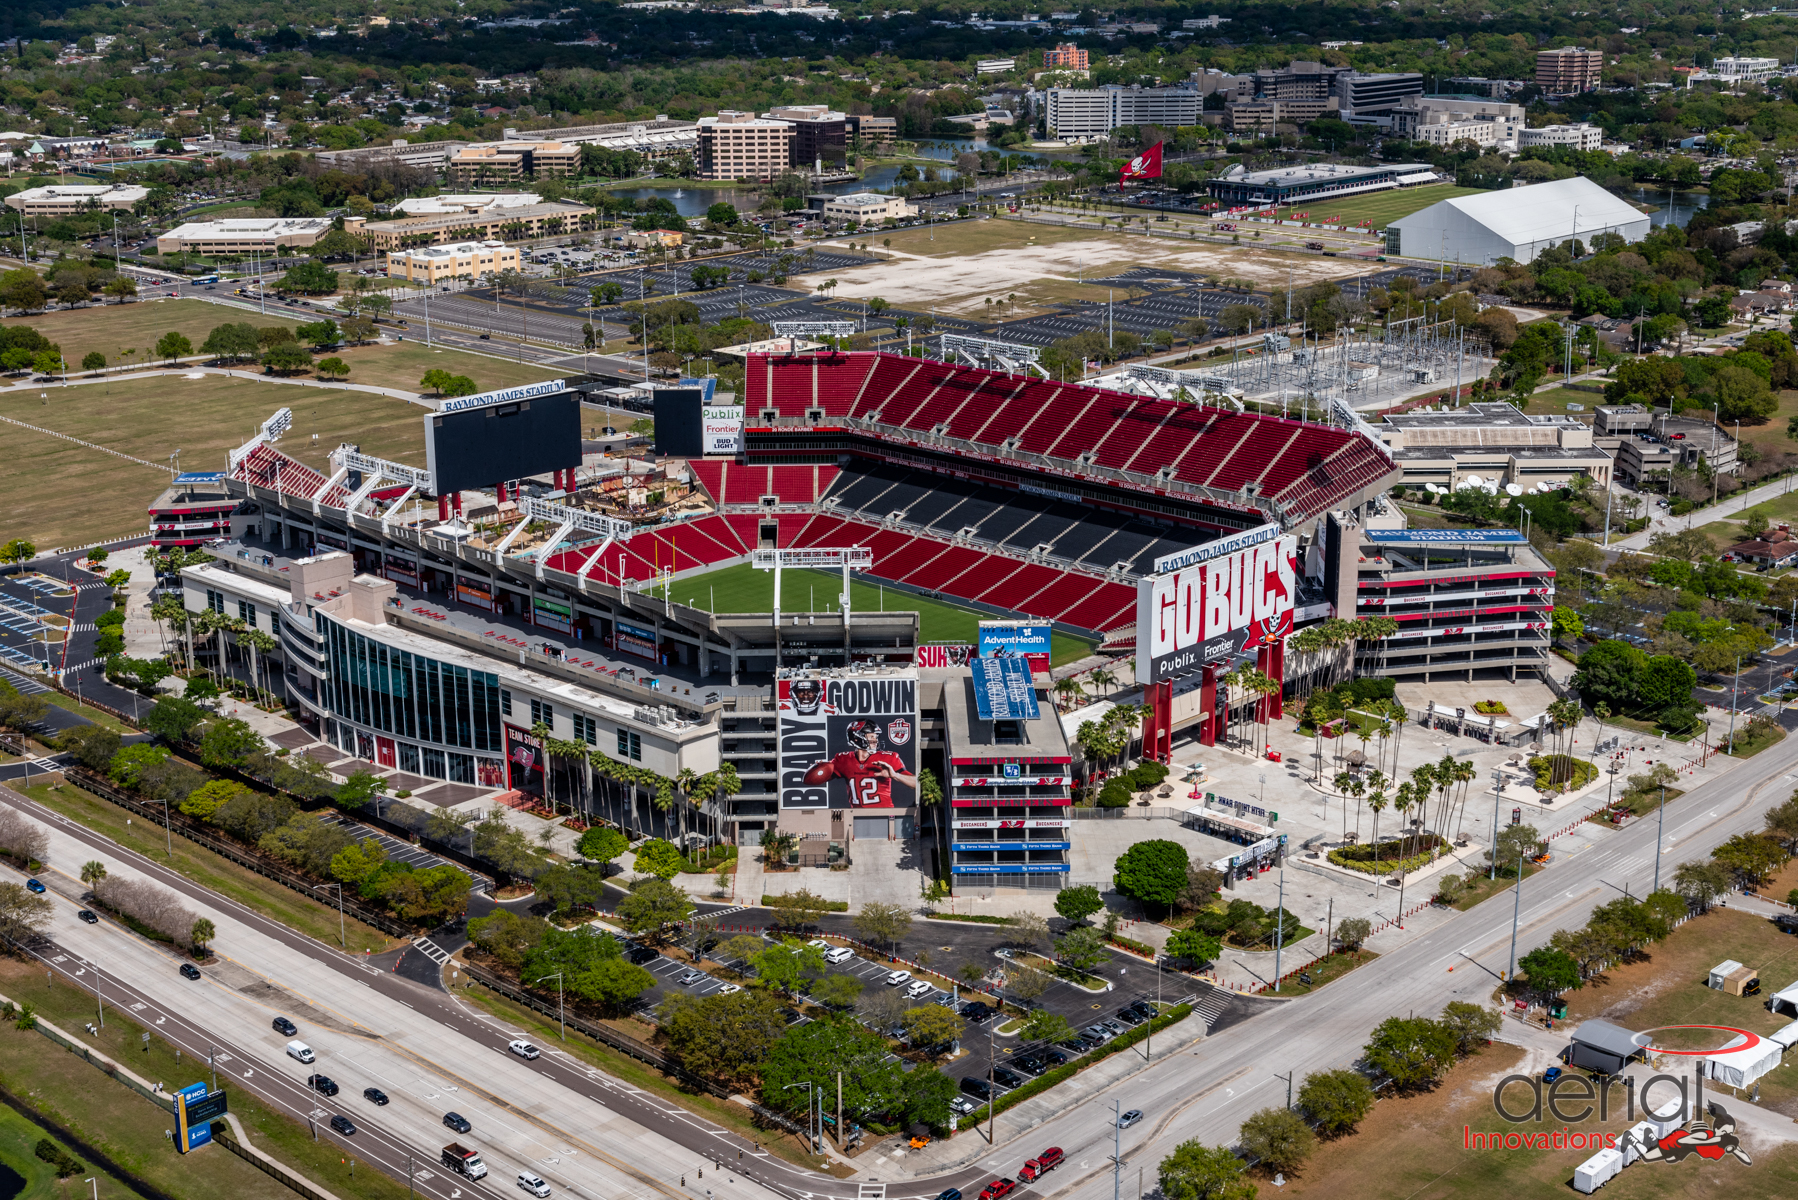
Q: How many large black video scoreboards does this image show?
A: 2